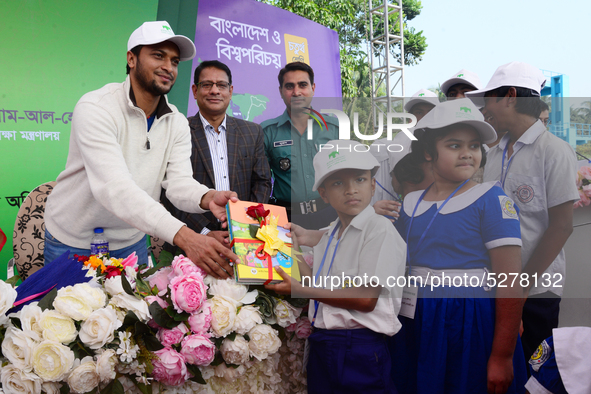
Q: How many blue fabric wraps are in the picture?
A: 1